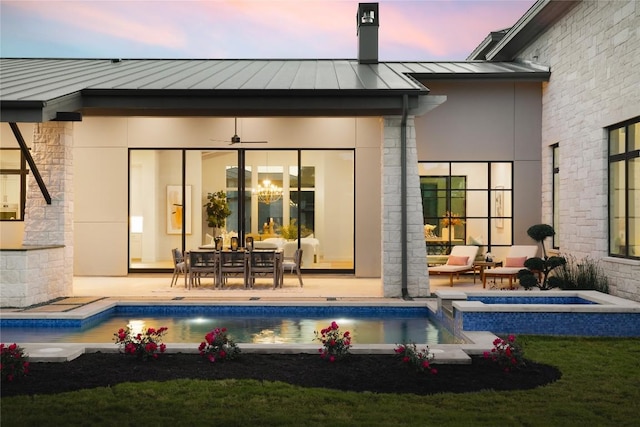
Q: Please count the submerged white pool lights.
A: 2